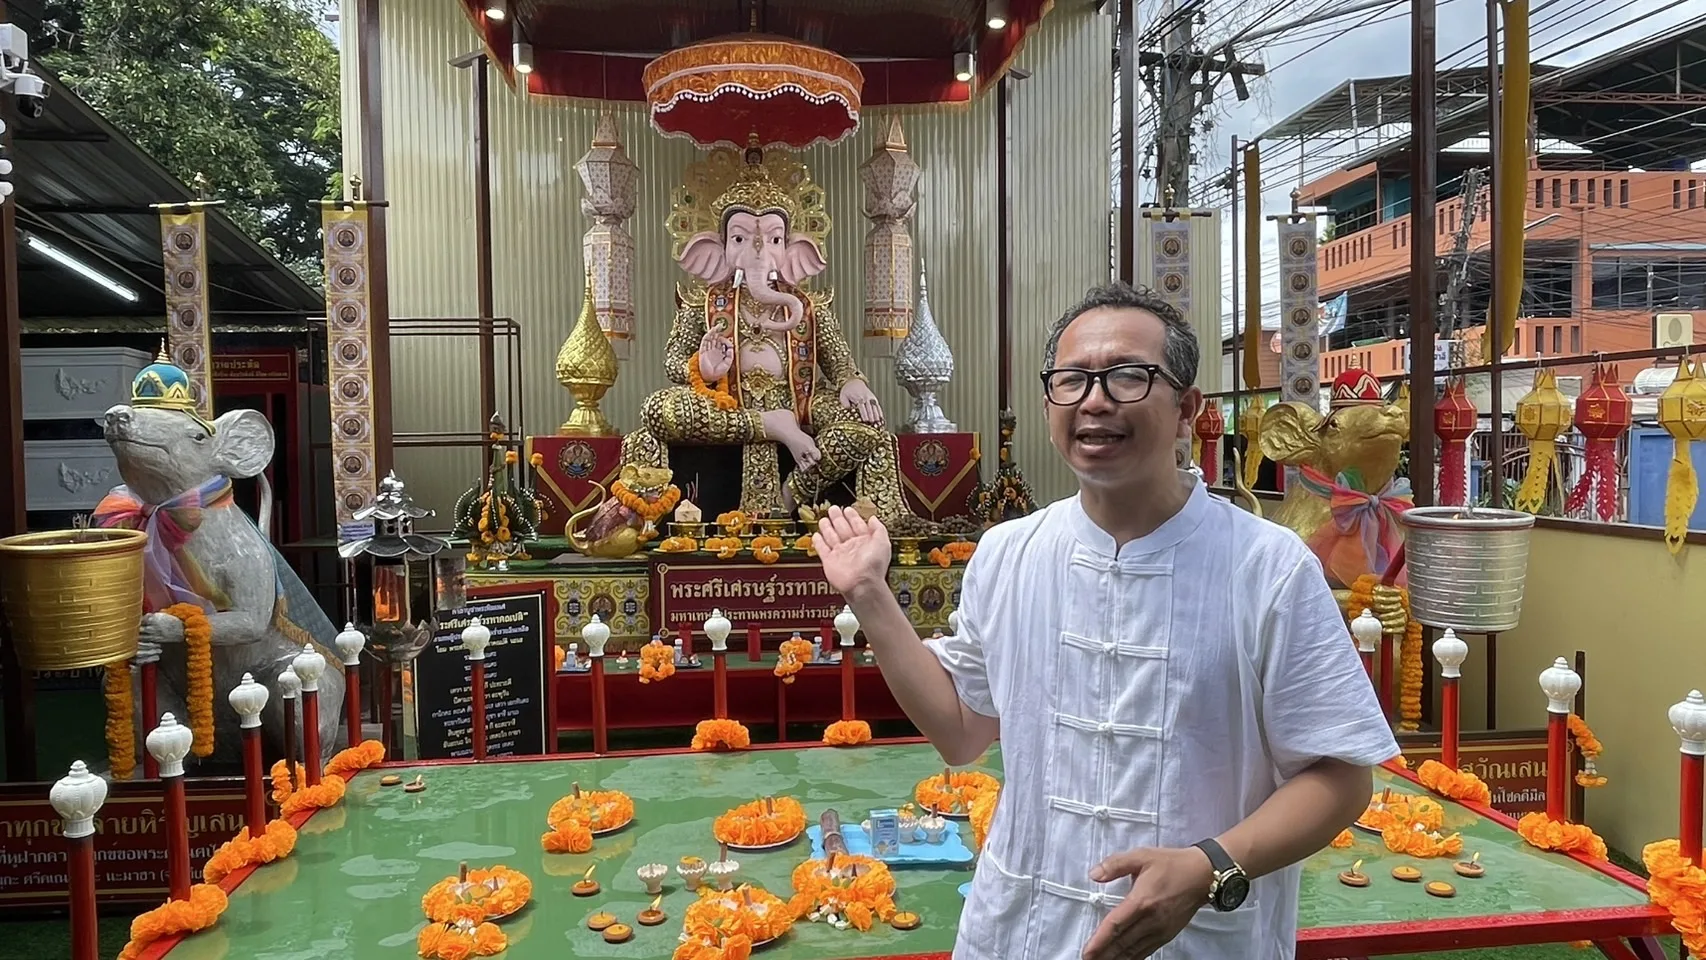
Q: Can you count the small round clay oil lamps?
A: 11